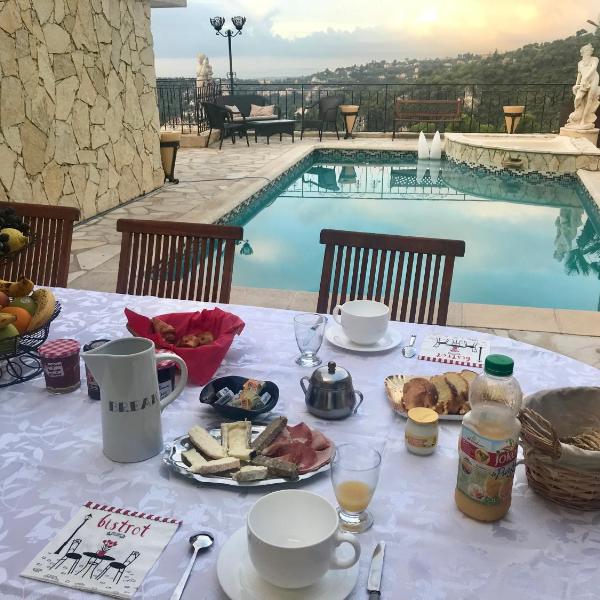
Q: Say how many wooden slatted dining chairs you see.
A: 3